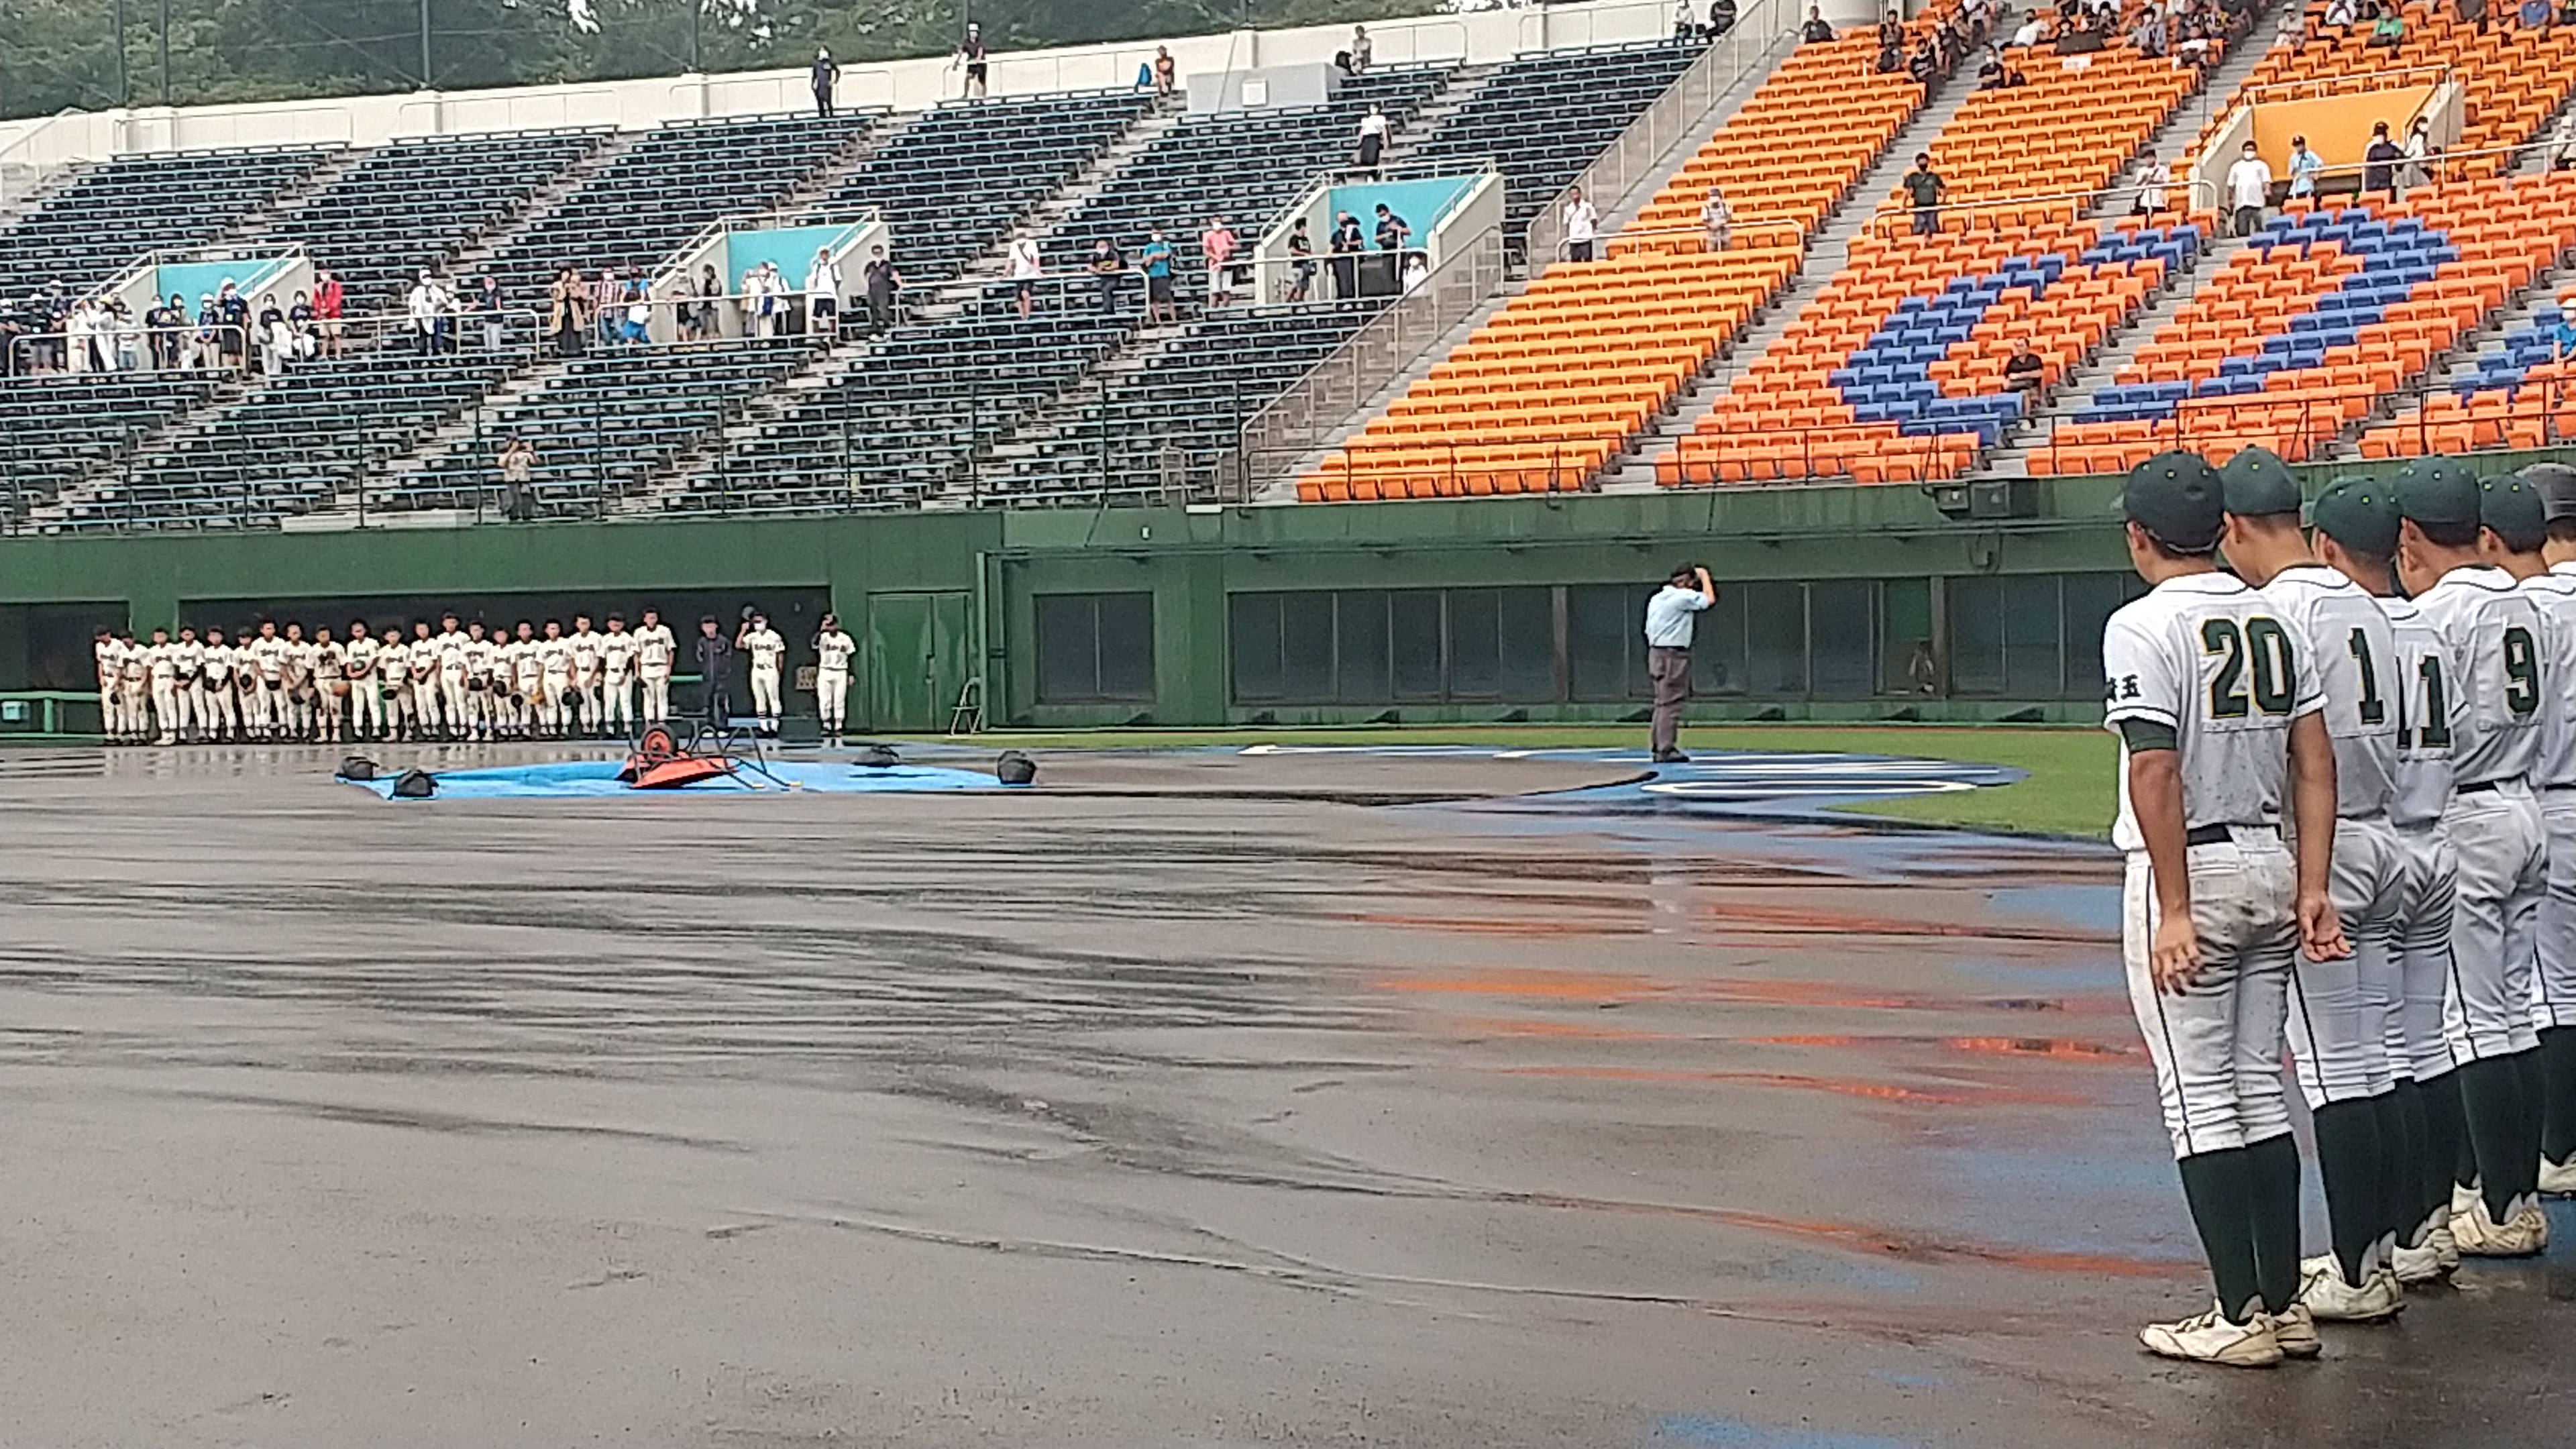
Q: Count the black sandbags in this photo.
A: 4